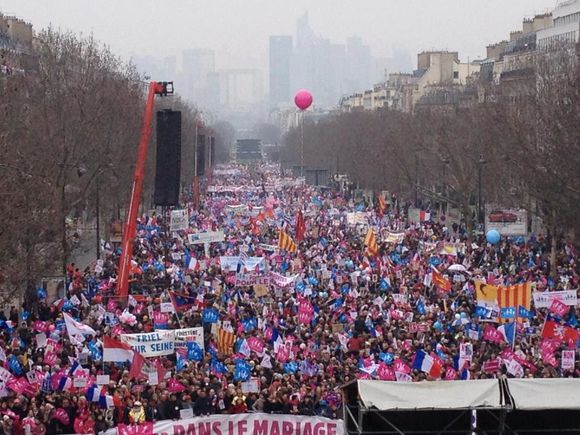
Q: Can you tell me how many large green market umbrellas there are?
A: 0